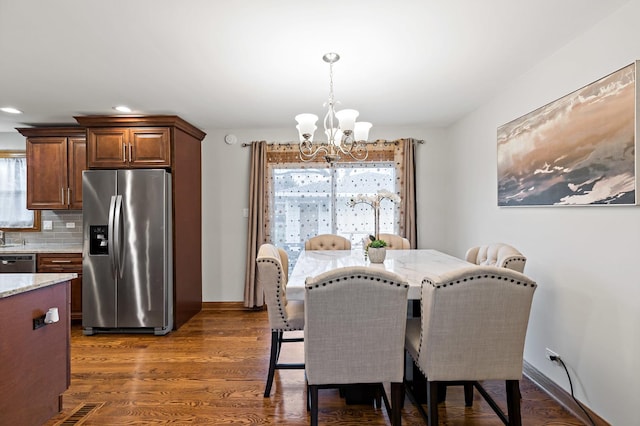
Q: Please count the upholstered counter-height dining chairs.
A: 6